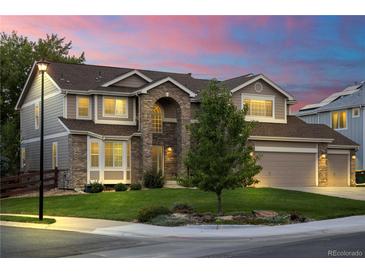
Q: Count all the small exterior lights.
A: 4